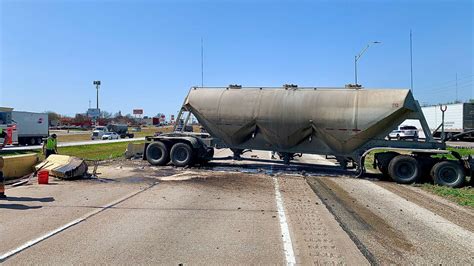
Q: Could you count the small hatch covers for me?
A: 3